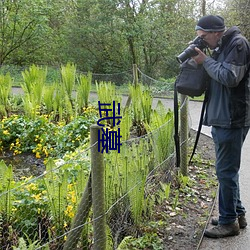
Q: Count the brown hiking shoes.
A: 2